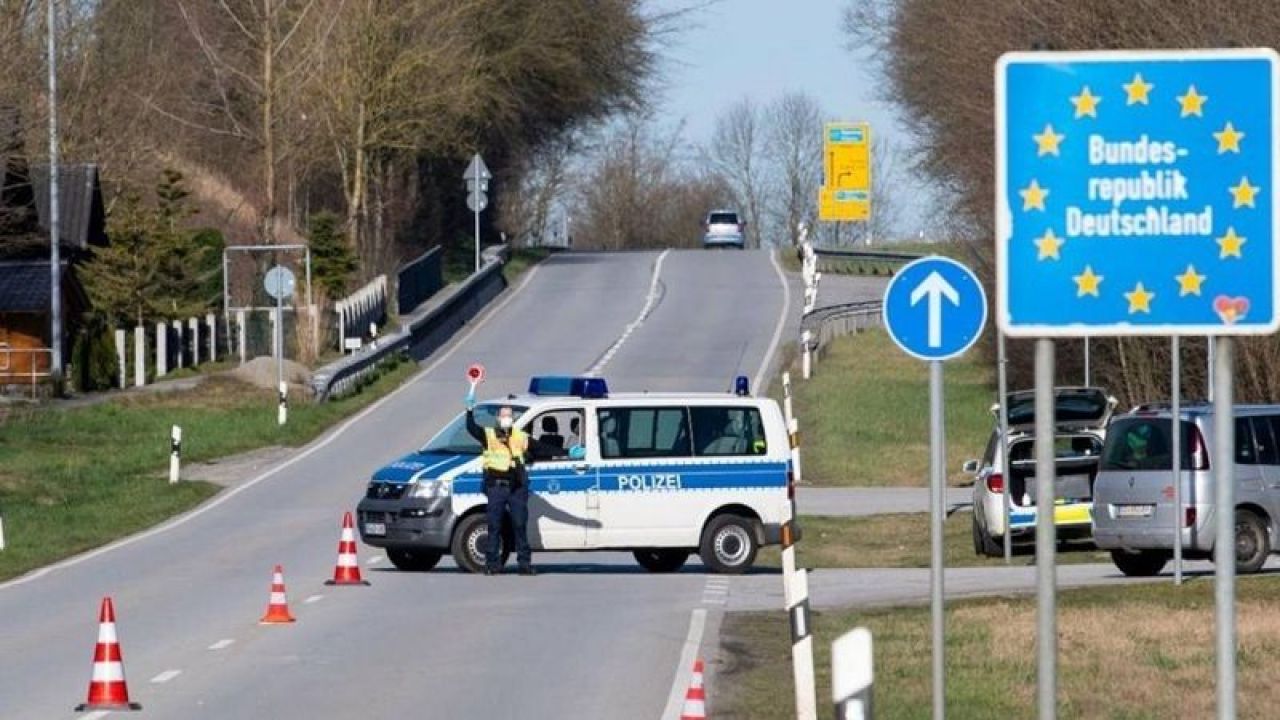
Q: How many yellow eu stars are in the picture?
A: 12